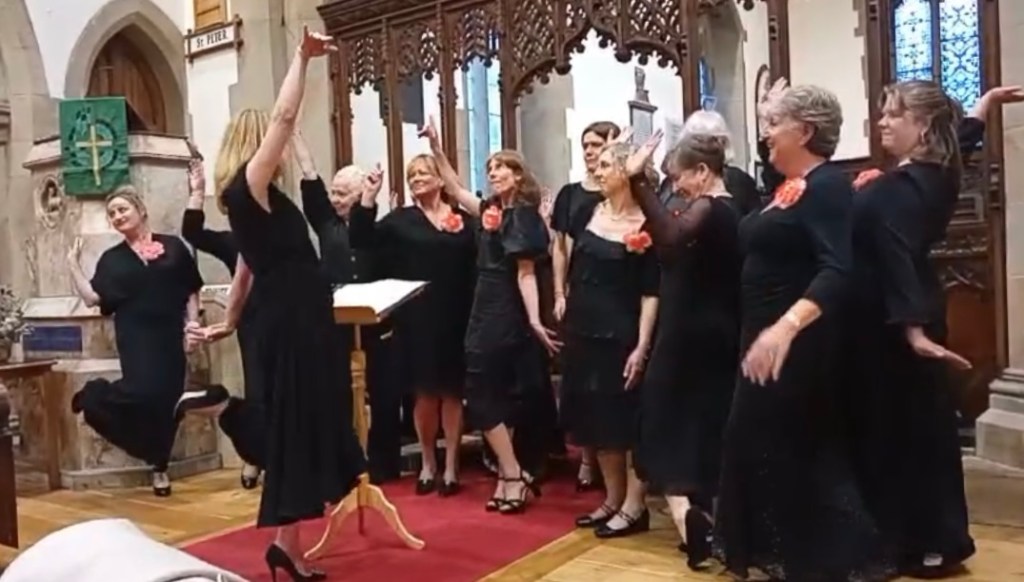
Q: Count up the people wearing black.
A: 12